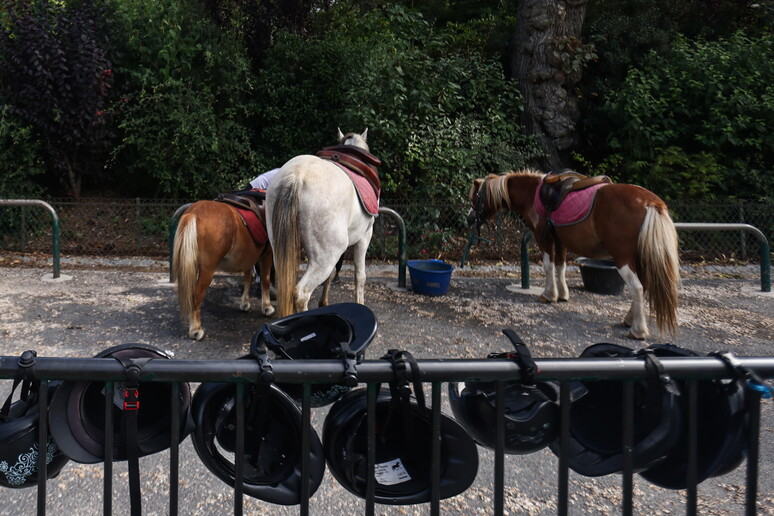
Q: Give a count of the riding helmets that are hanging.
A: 8